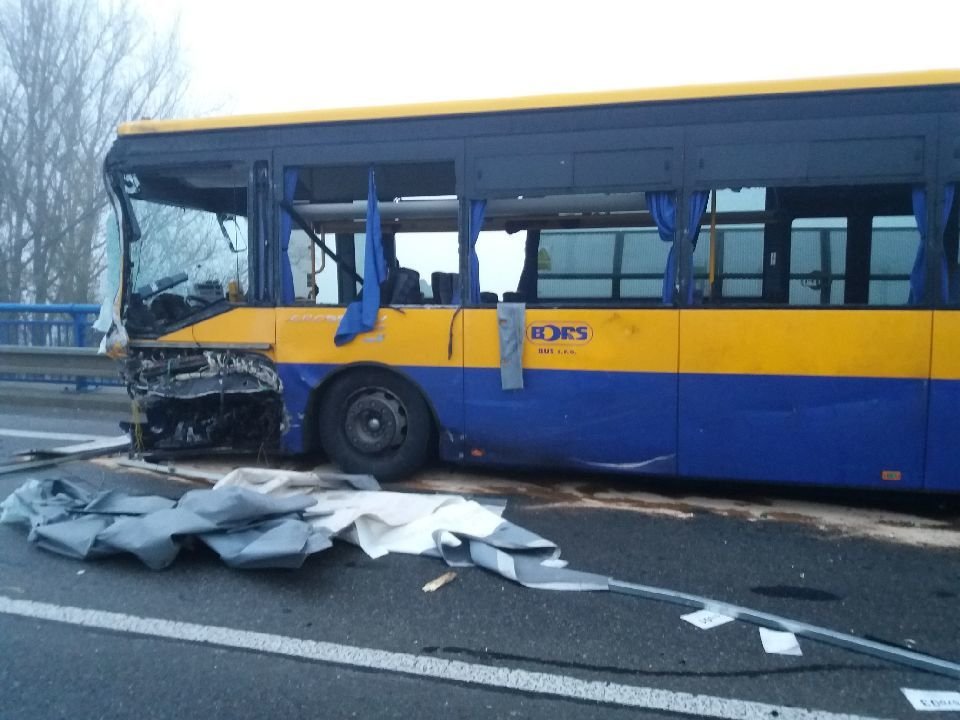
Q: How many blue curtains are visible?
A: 7